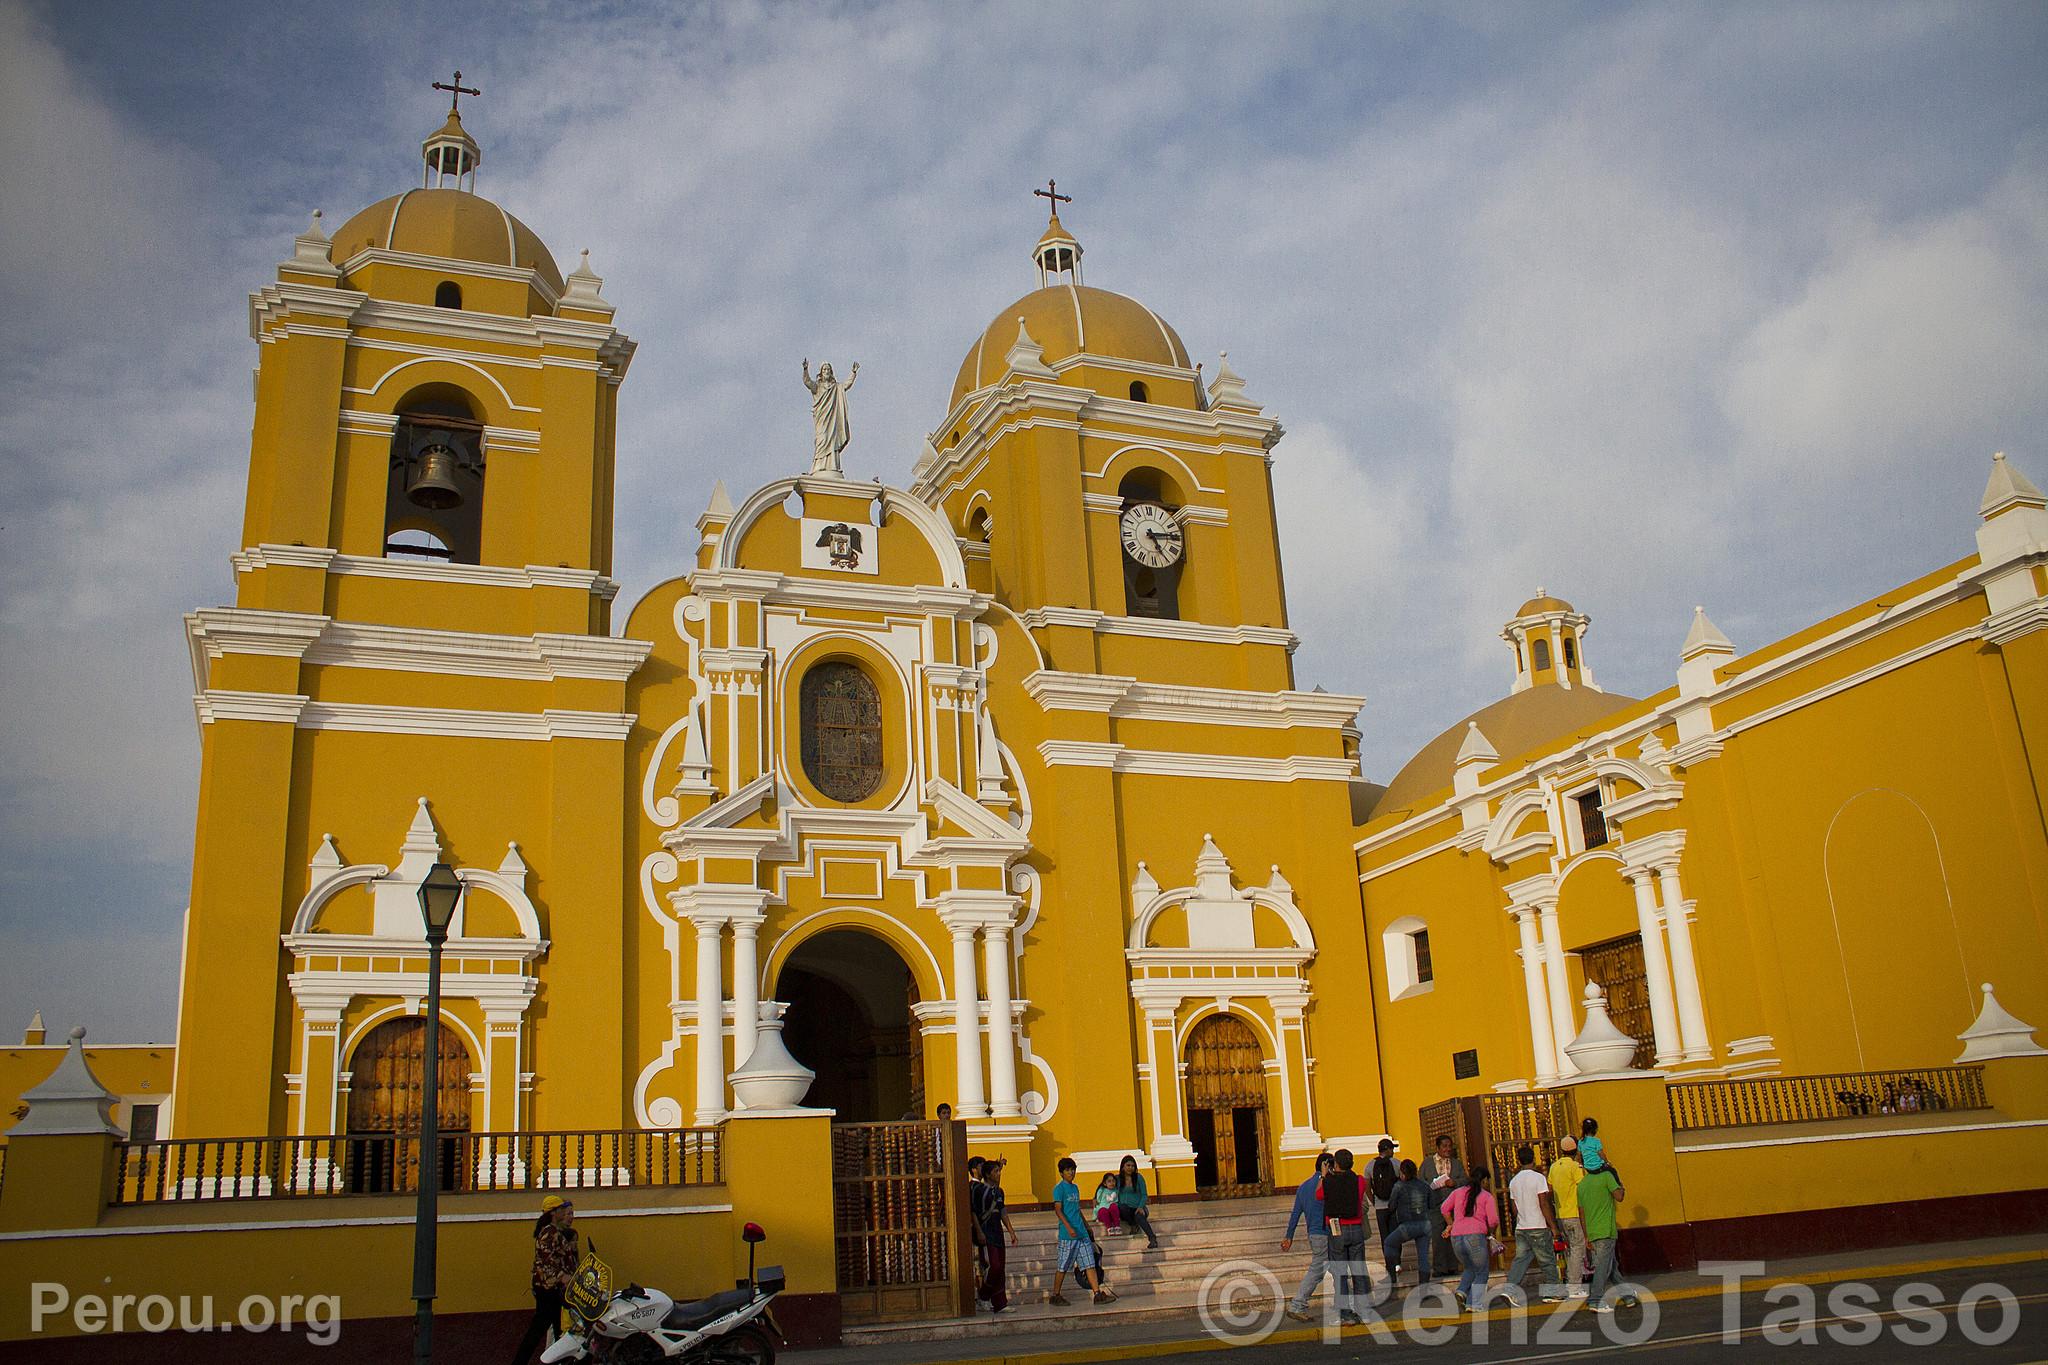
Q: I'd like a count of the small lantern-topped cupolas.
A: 3